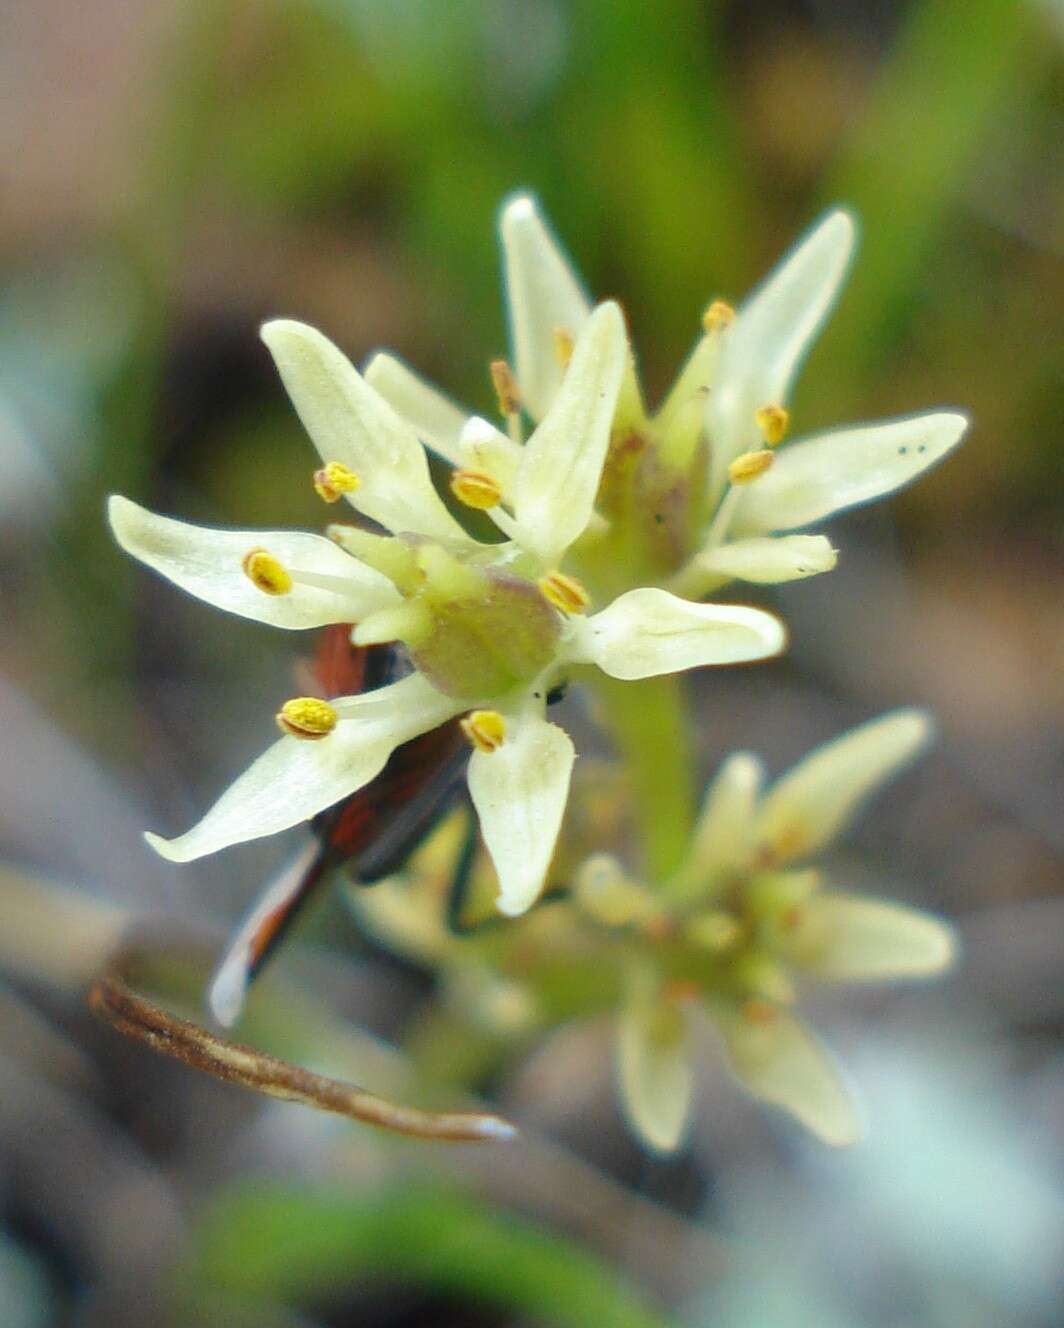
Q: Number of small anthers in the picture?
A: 11